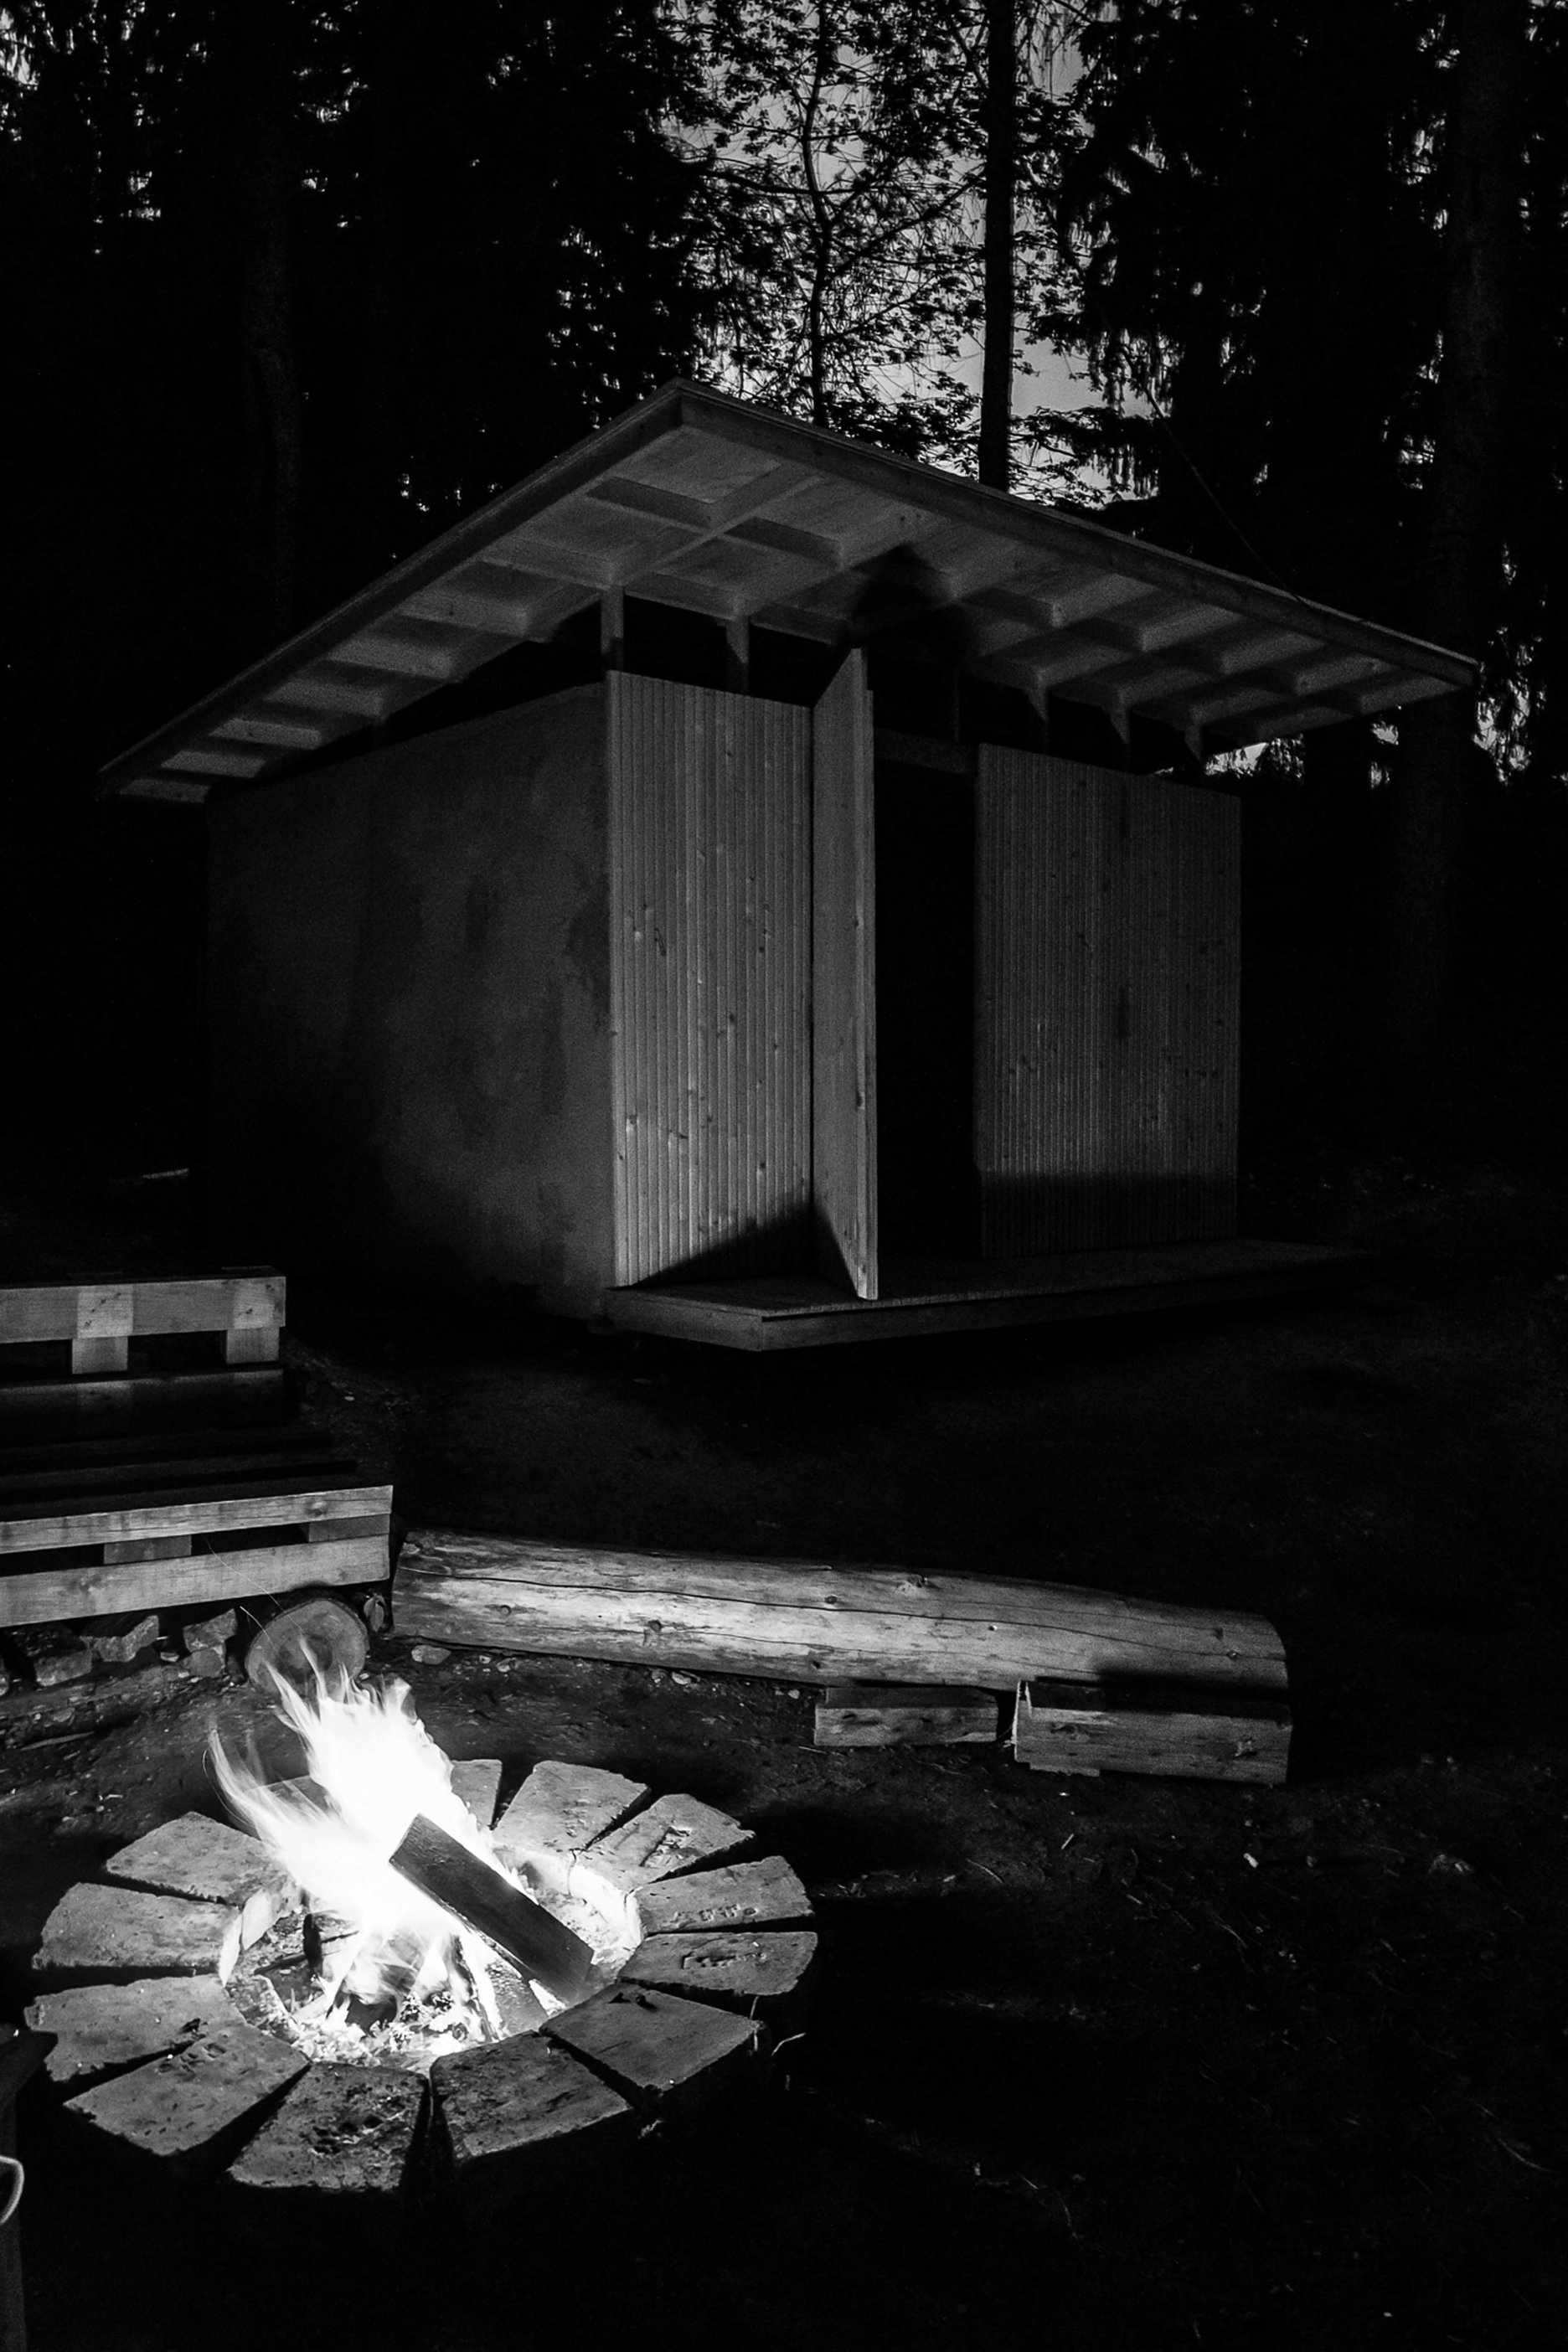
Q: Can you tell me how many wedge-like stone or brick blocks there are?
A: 13